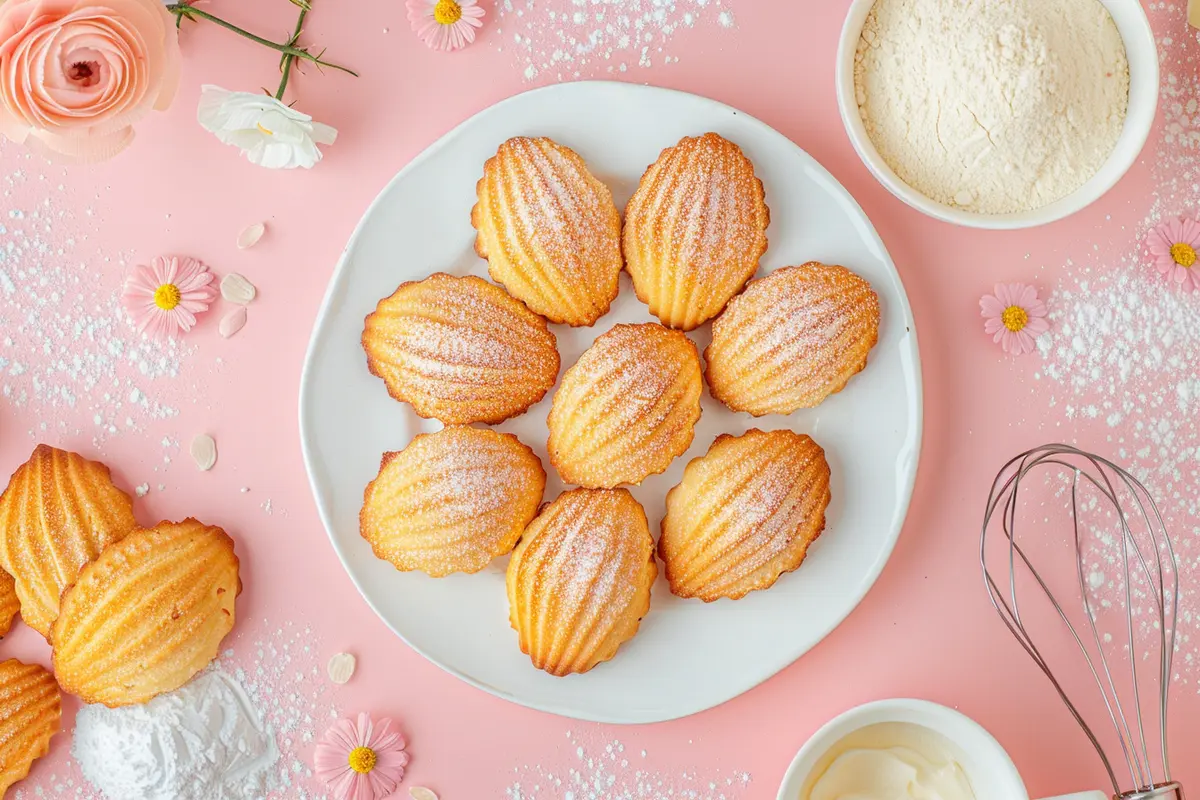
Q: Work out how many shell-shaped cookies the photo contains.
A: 12